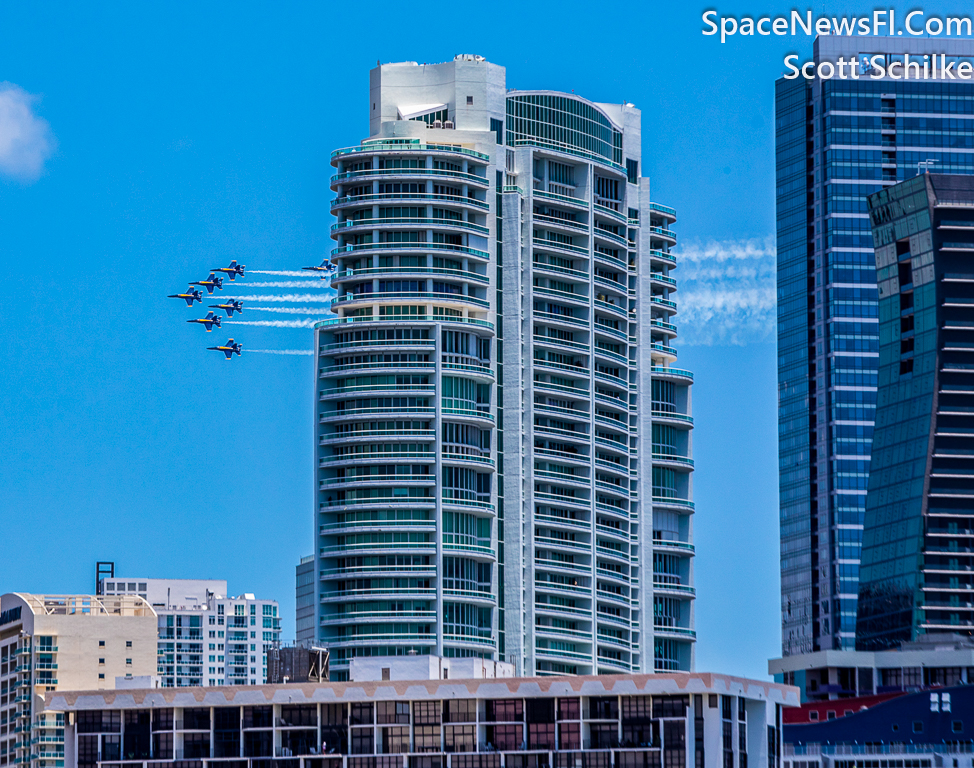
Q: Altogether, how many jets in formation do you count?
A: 7